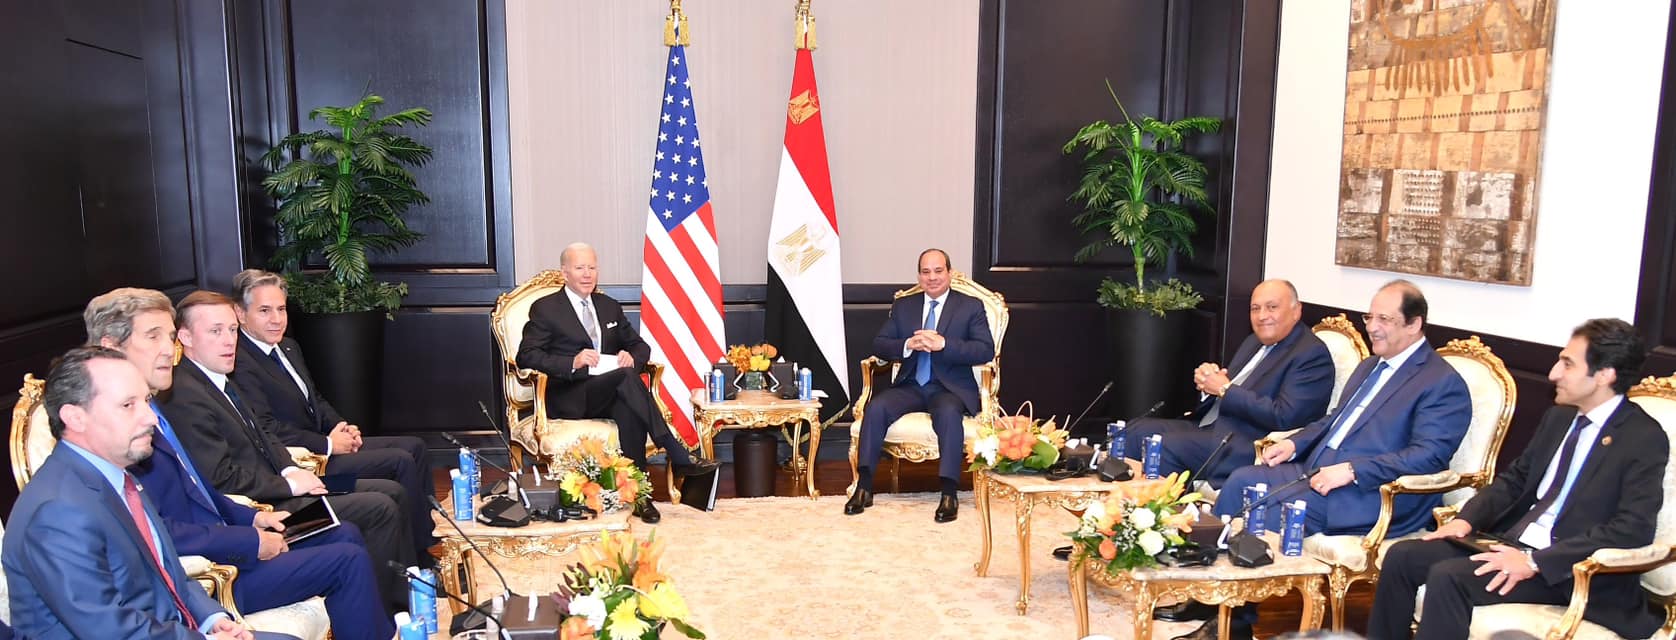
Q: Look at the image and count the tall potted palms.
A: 2